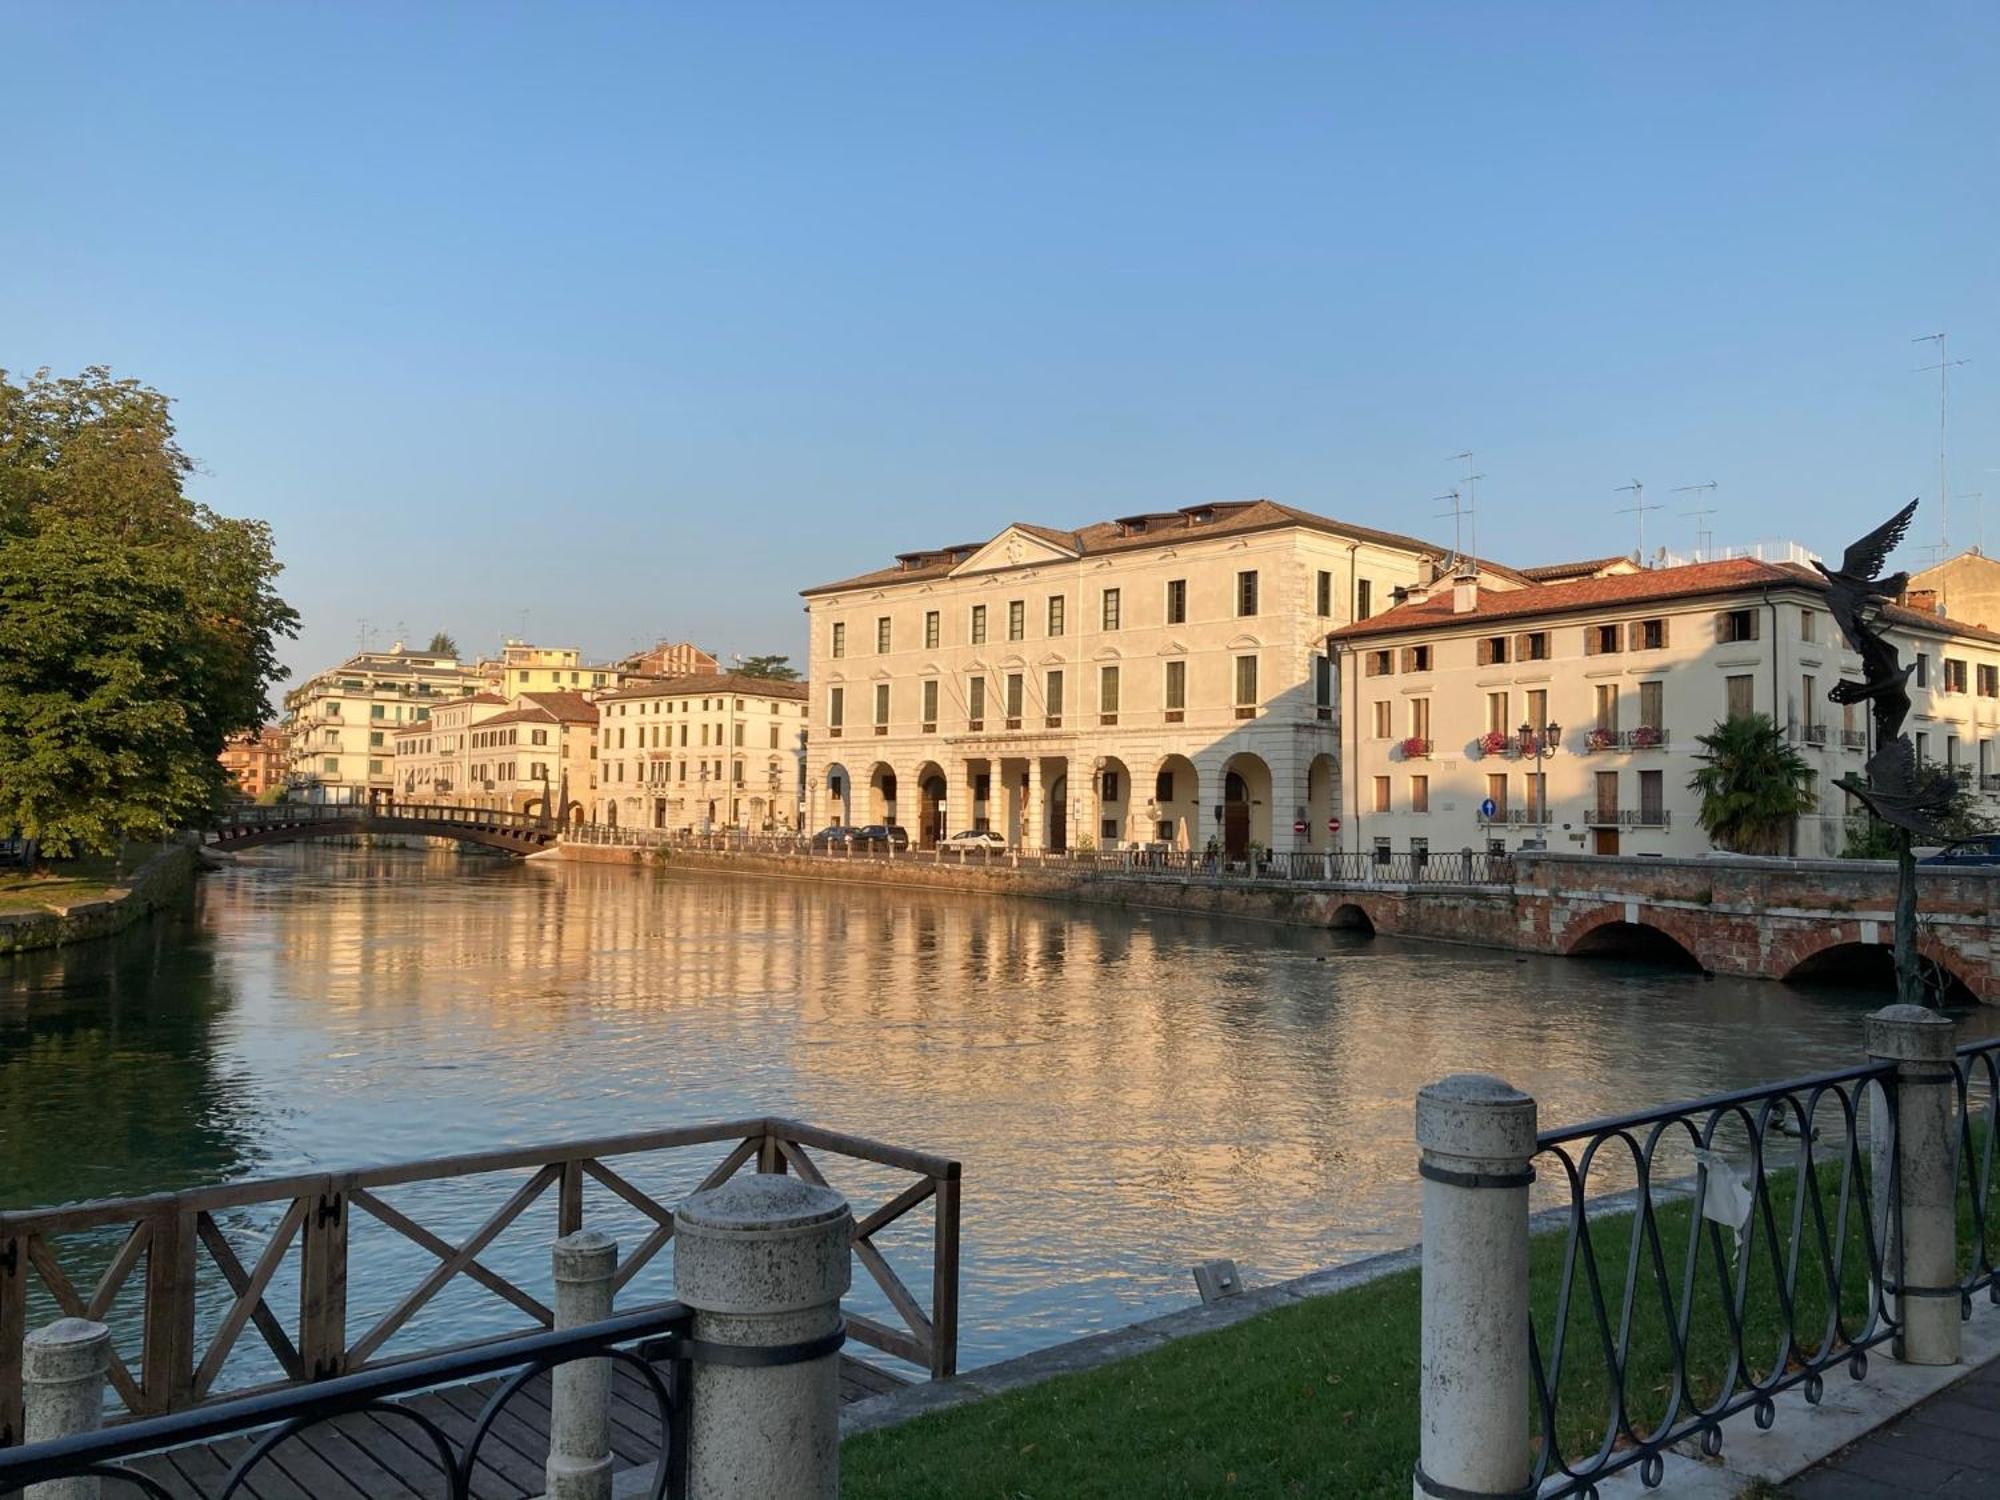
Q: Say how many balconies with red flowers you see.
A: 5